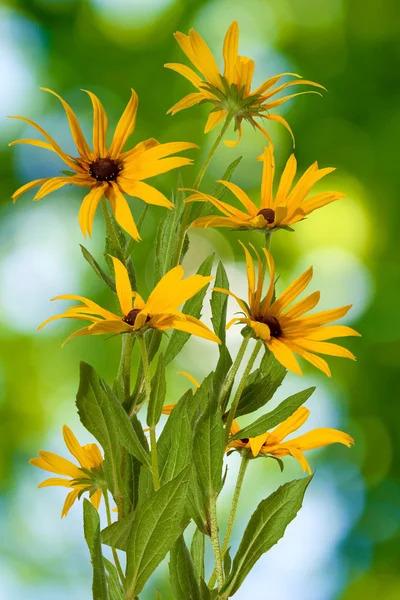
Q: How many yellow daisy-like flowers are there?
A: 7